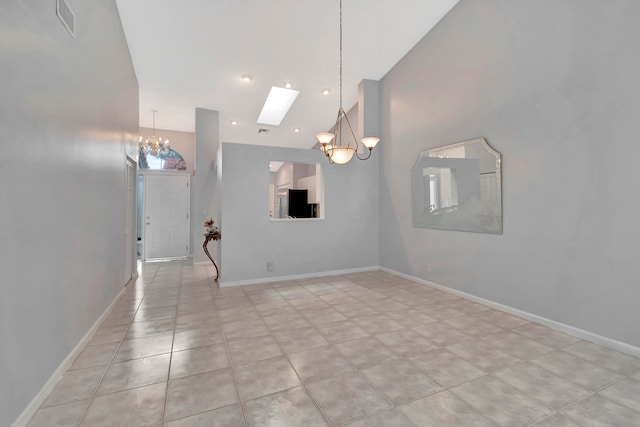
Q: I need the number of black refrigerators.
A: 1